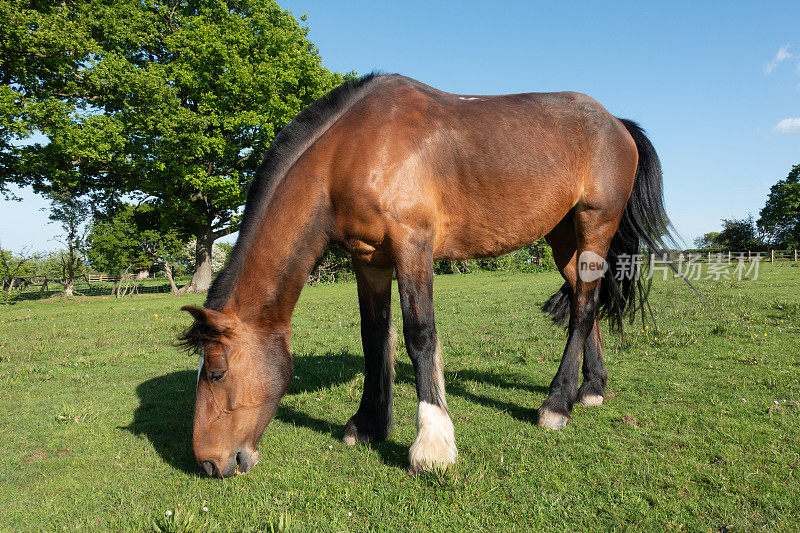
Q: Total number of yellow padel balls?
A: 0